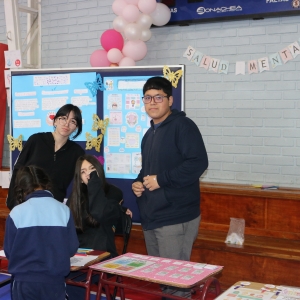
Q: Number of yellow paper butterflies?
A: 4